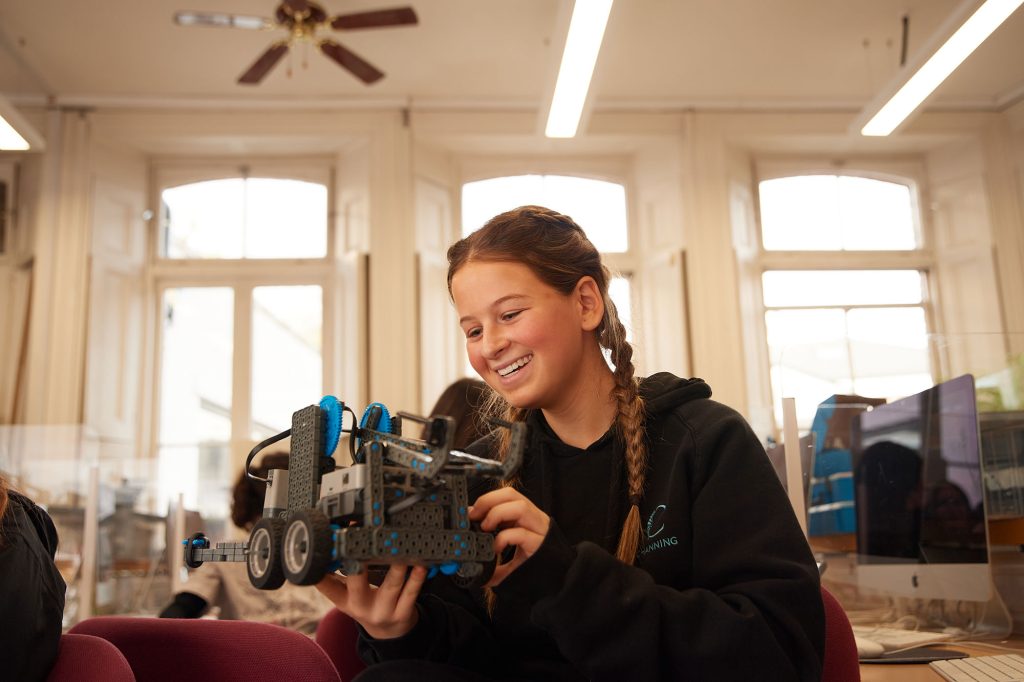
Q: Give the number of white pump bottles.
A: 0